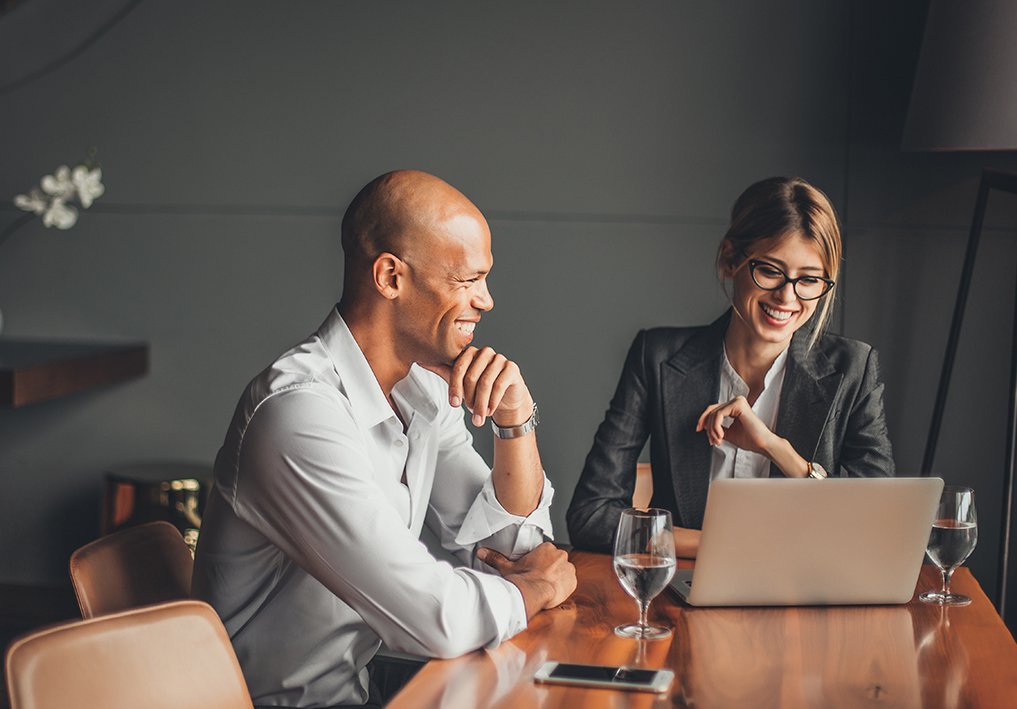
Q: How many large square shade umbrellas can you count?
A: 0